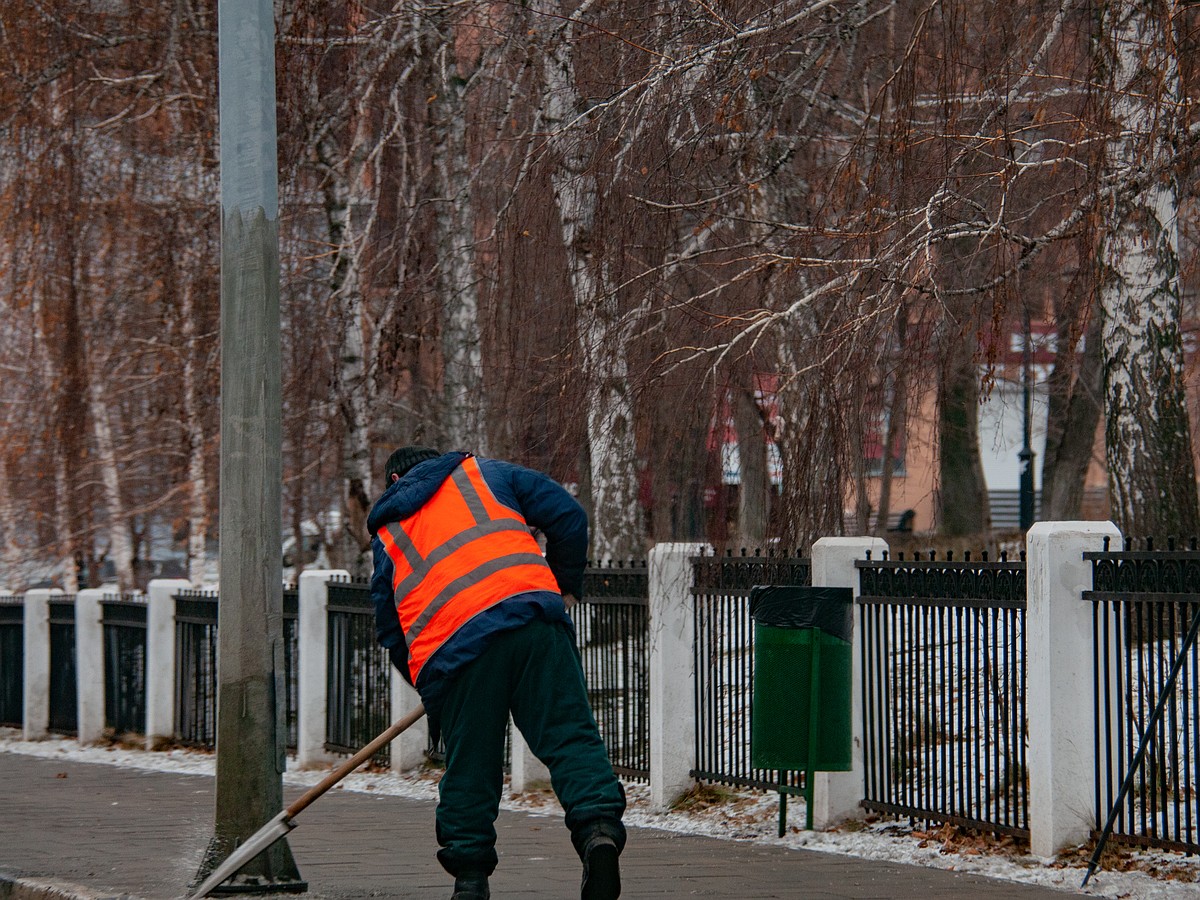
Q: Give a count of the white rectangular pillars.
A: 9